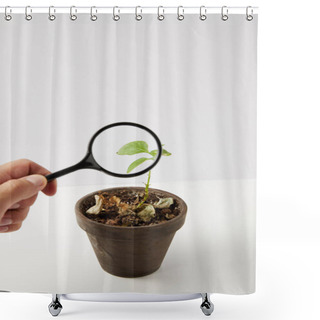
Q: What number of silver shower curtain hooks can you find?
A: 12